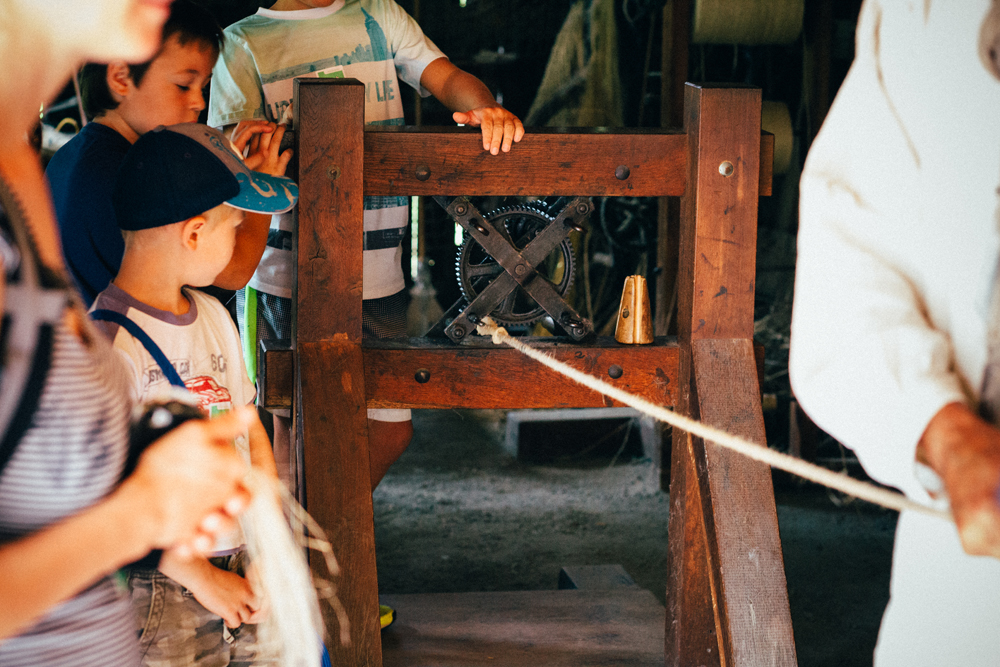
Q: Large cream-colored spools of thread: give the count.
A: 2